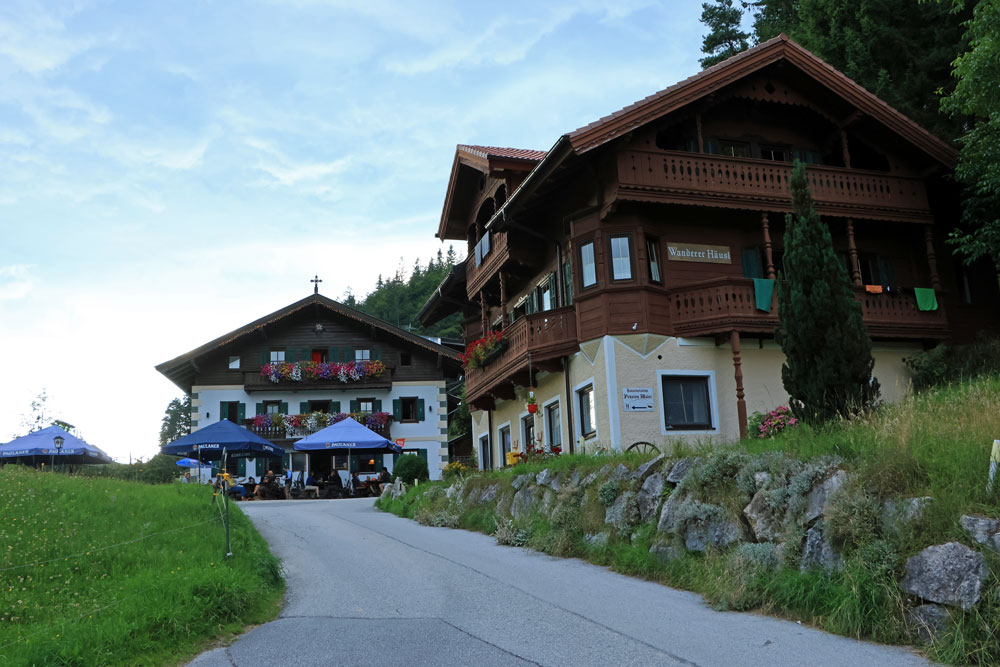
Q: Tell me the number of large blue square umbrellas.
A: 3